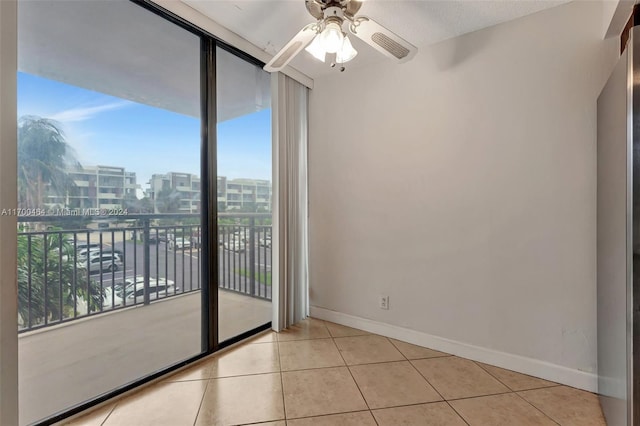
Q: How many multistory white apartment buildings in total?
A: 2